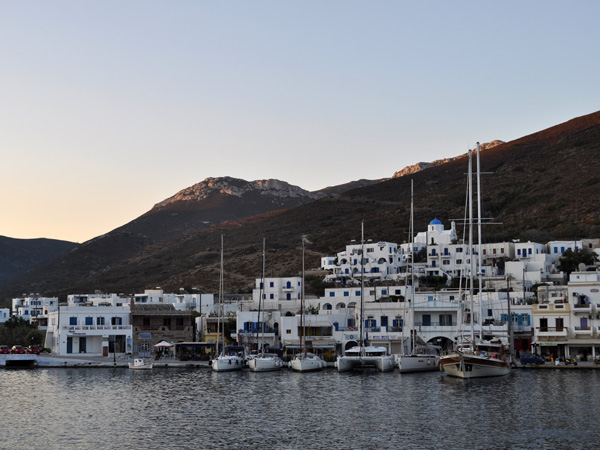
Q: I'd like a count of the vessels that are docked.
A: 7